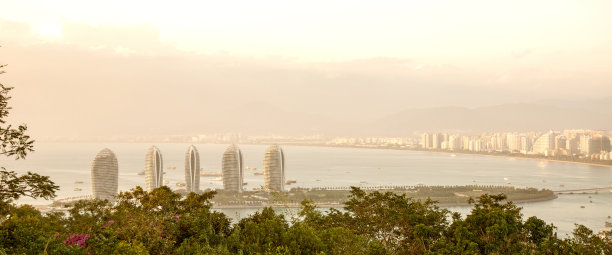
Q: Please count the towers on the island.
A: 5